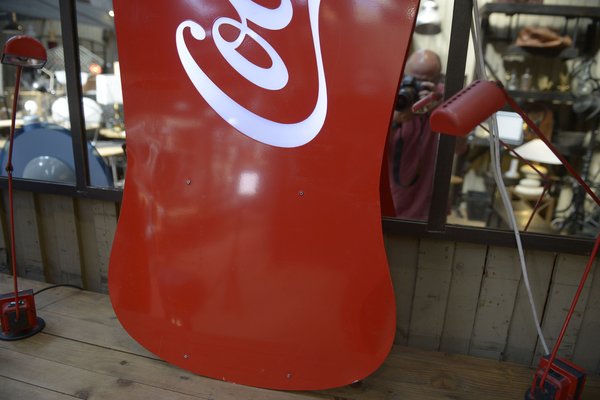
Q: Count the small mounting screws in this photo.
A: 4